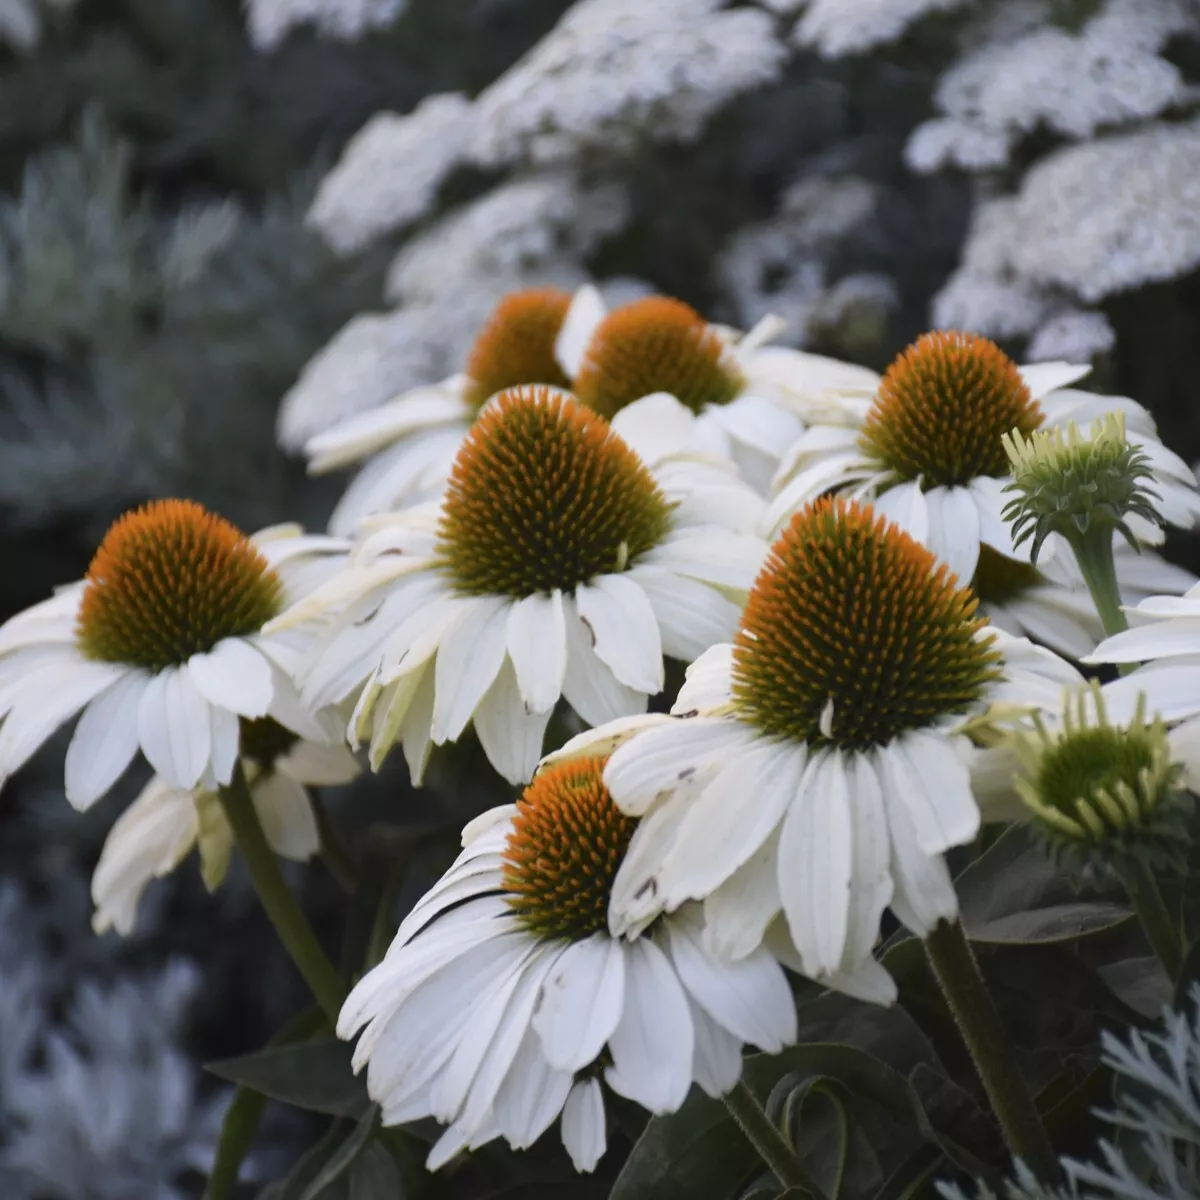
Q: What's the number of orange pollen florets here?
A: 7